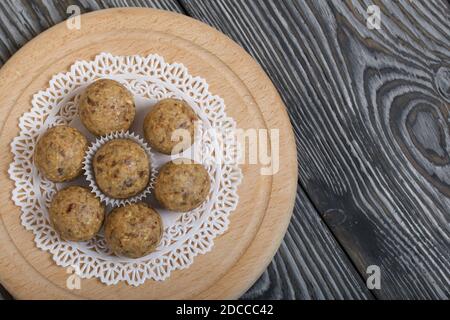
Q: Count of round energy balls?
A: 7